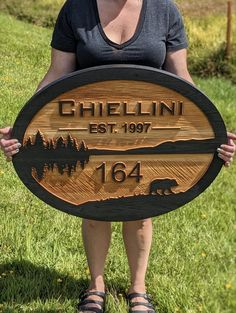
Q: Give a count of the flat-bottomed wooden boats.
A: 0